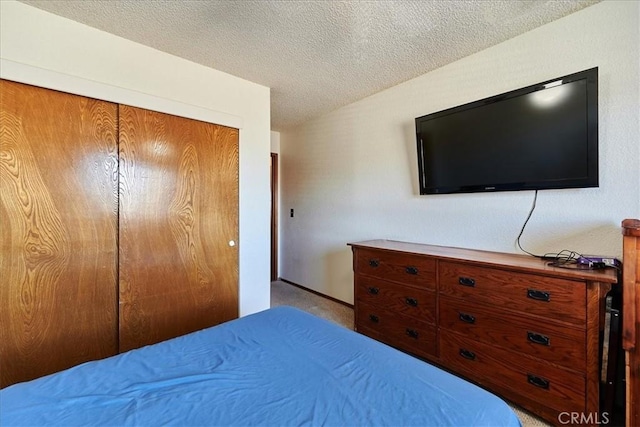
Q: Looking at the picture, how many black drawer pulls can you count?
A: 12